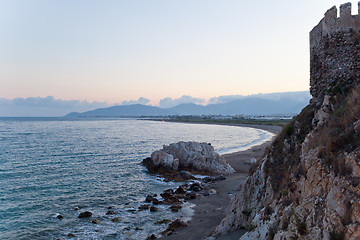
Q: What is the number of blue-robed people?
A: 0